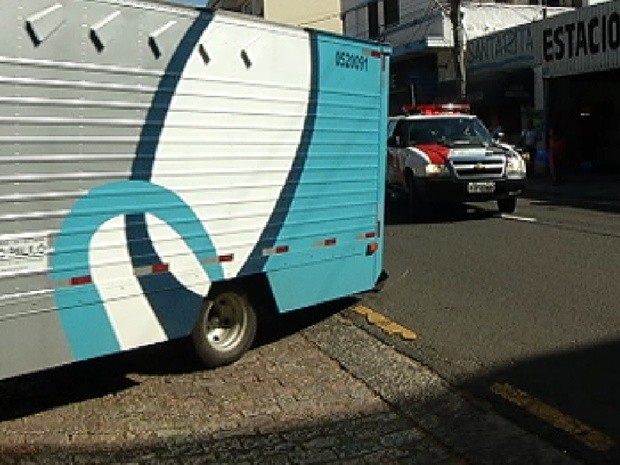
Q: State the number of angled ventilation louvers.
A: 5